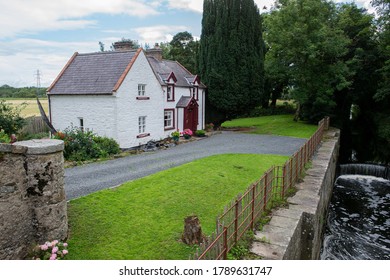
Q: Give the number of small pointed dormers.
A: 2